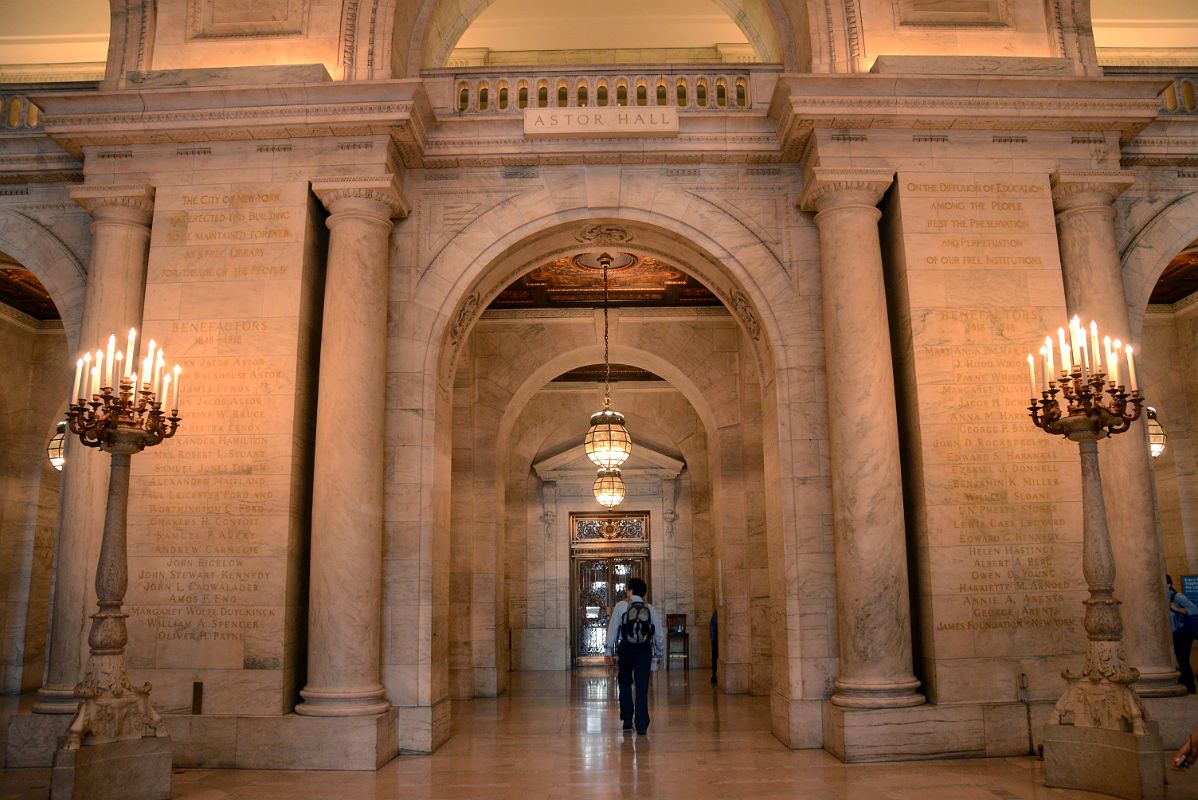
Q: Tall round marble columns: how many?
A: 4